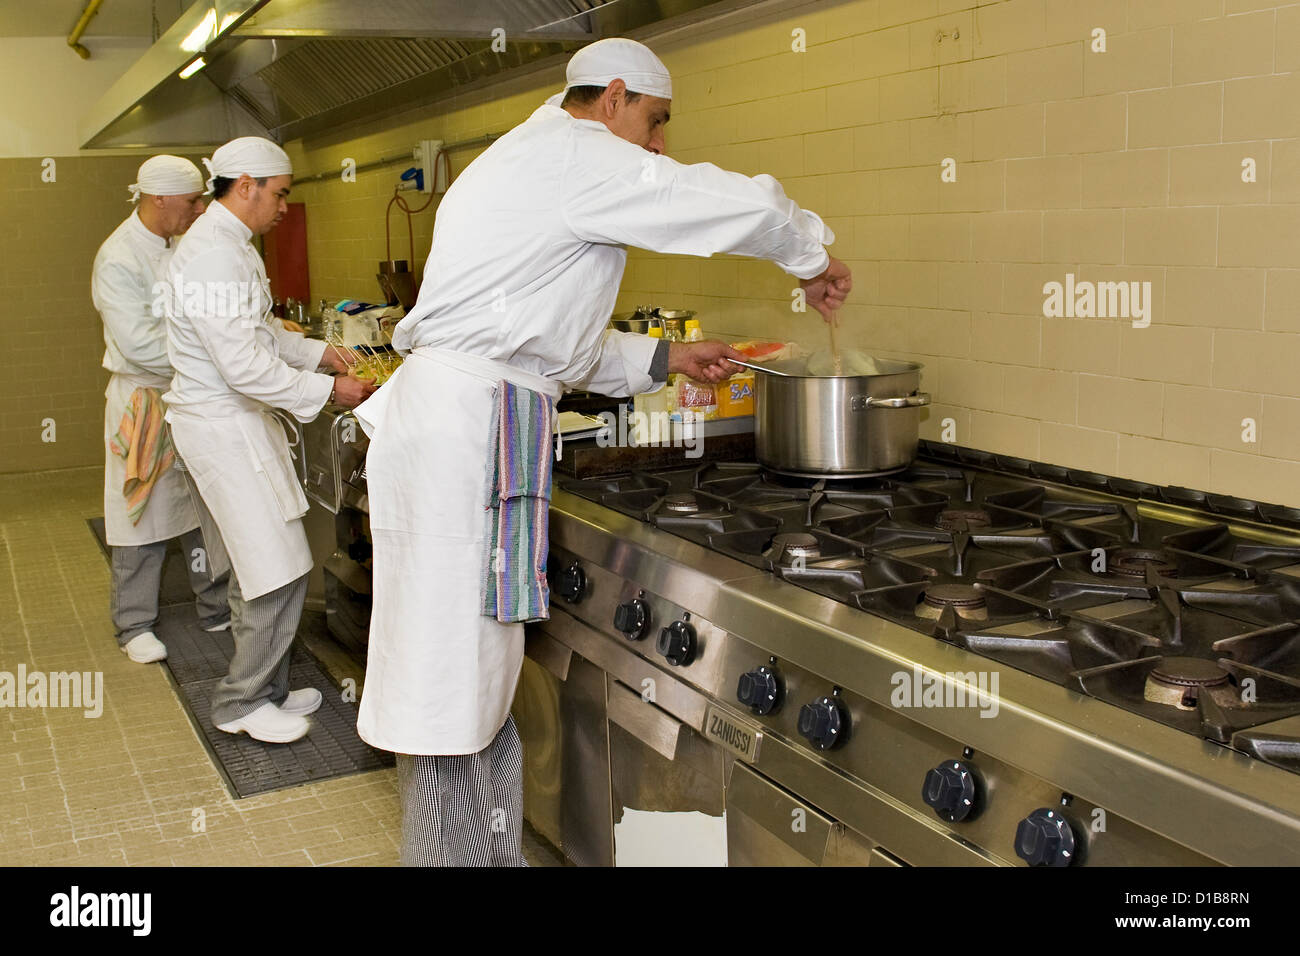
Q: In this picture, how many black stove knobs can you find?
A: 7